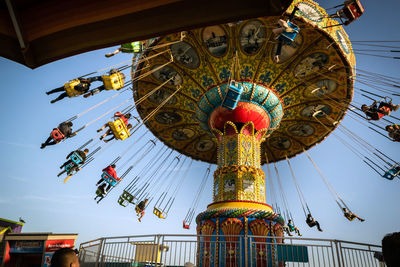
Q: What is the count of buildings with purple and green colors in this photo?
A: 1